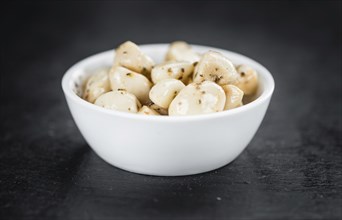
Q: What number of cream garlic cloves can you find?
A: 12